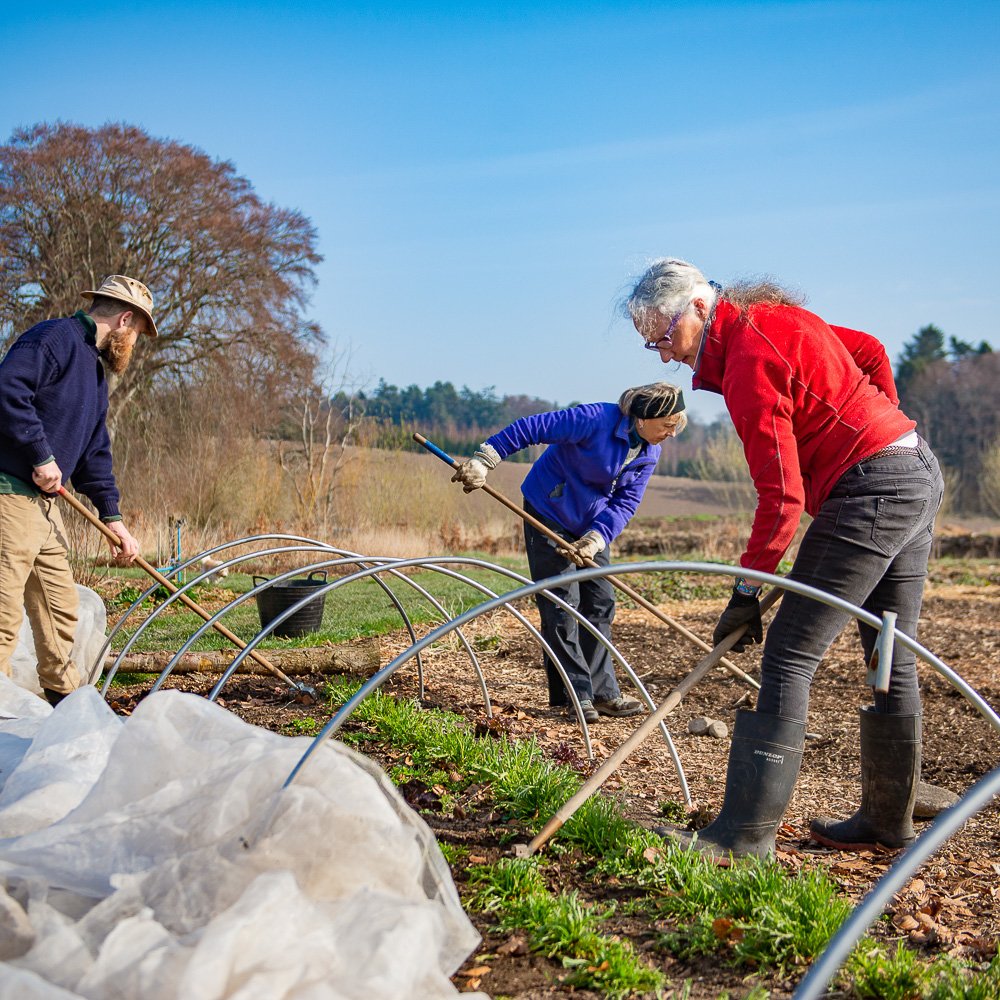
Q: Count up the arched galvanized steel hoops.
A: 6